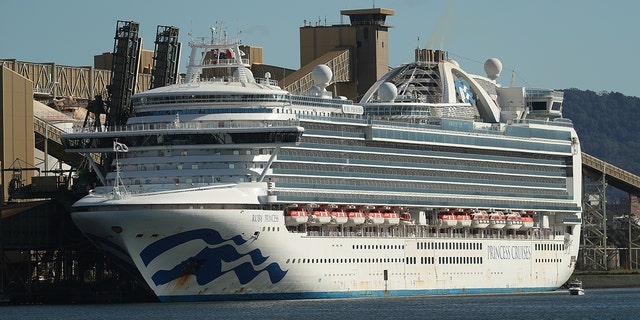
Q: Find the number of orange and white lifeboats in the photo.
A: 12